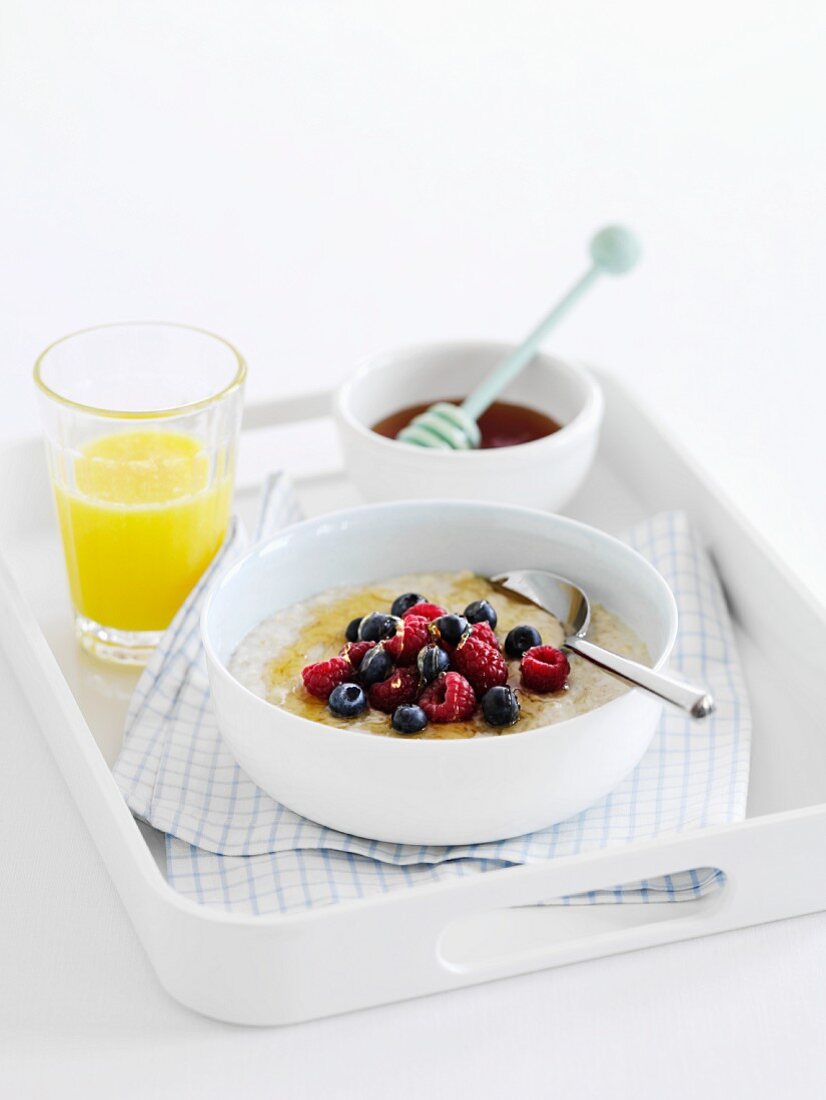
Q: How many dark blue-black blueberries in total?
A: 11